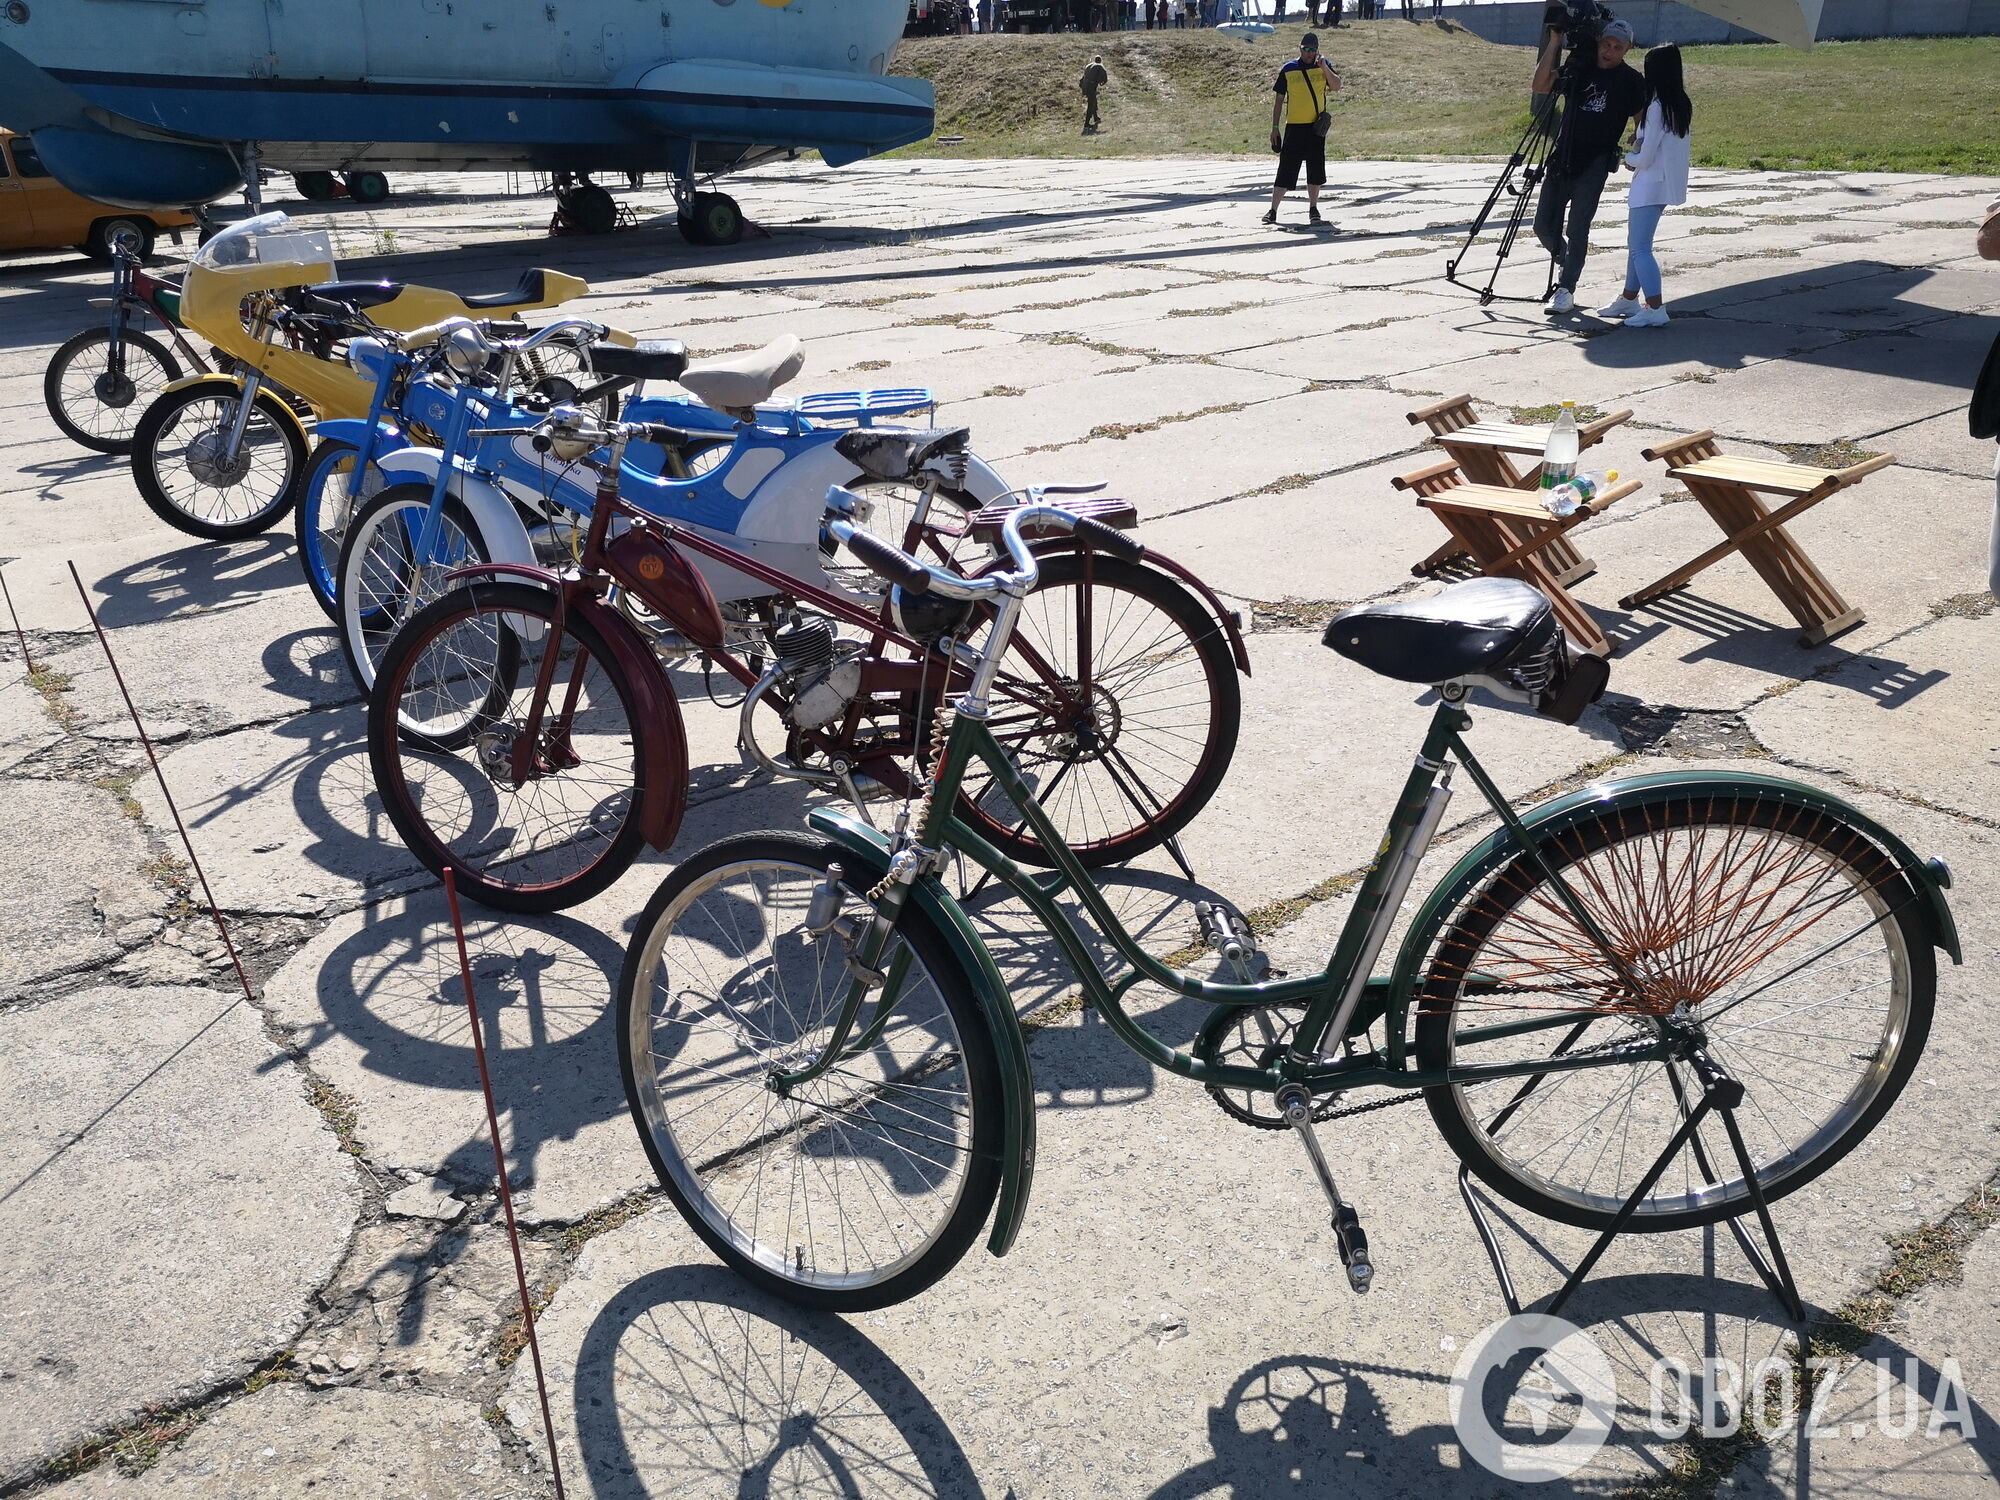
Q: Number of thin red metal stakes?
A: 3